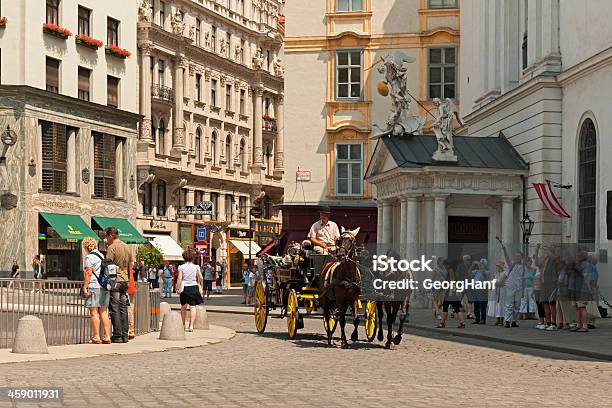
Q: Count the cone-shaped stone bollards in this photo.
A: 4